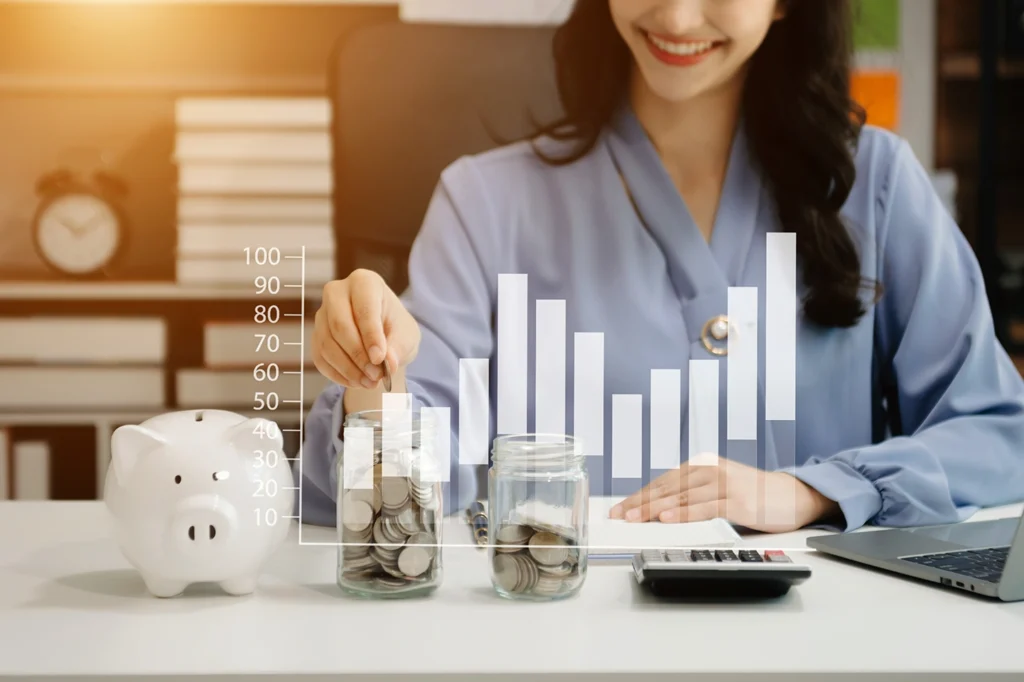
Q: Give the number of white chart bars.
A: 12